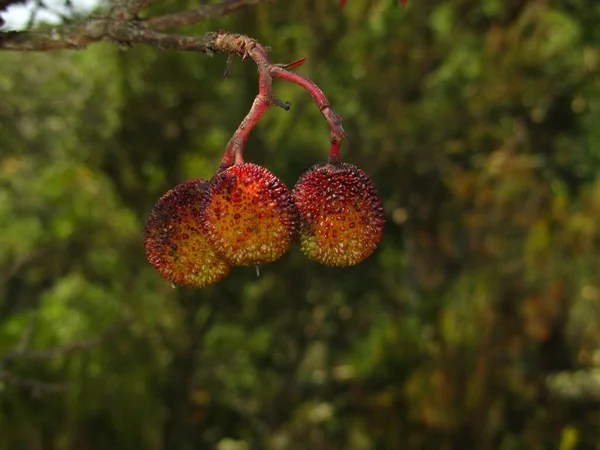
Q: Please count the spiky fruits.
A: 3